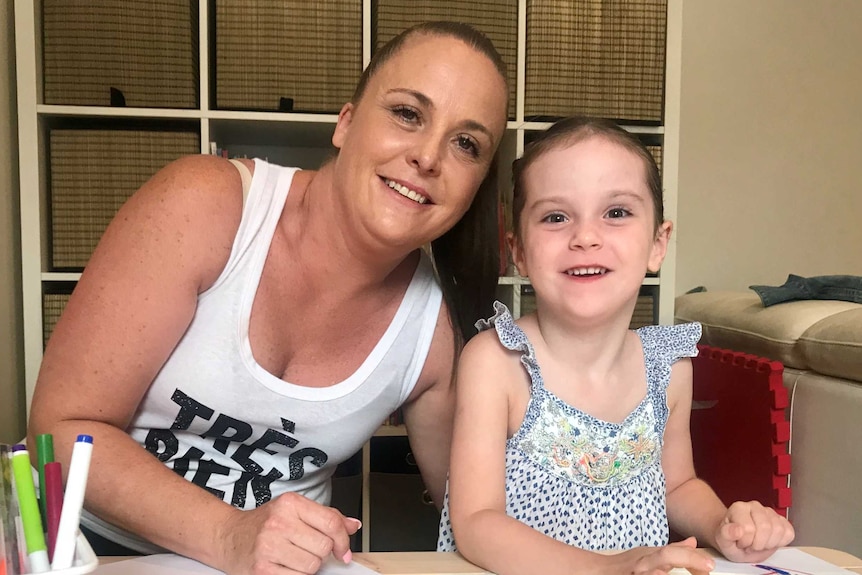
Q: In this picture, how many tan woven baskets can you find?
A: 8